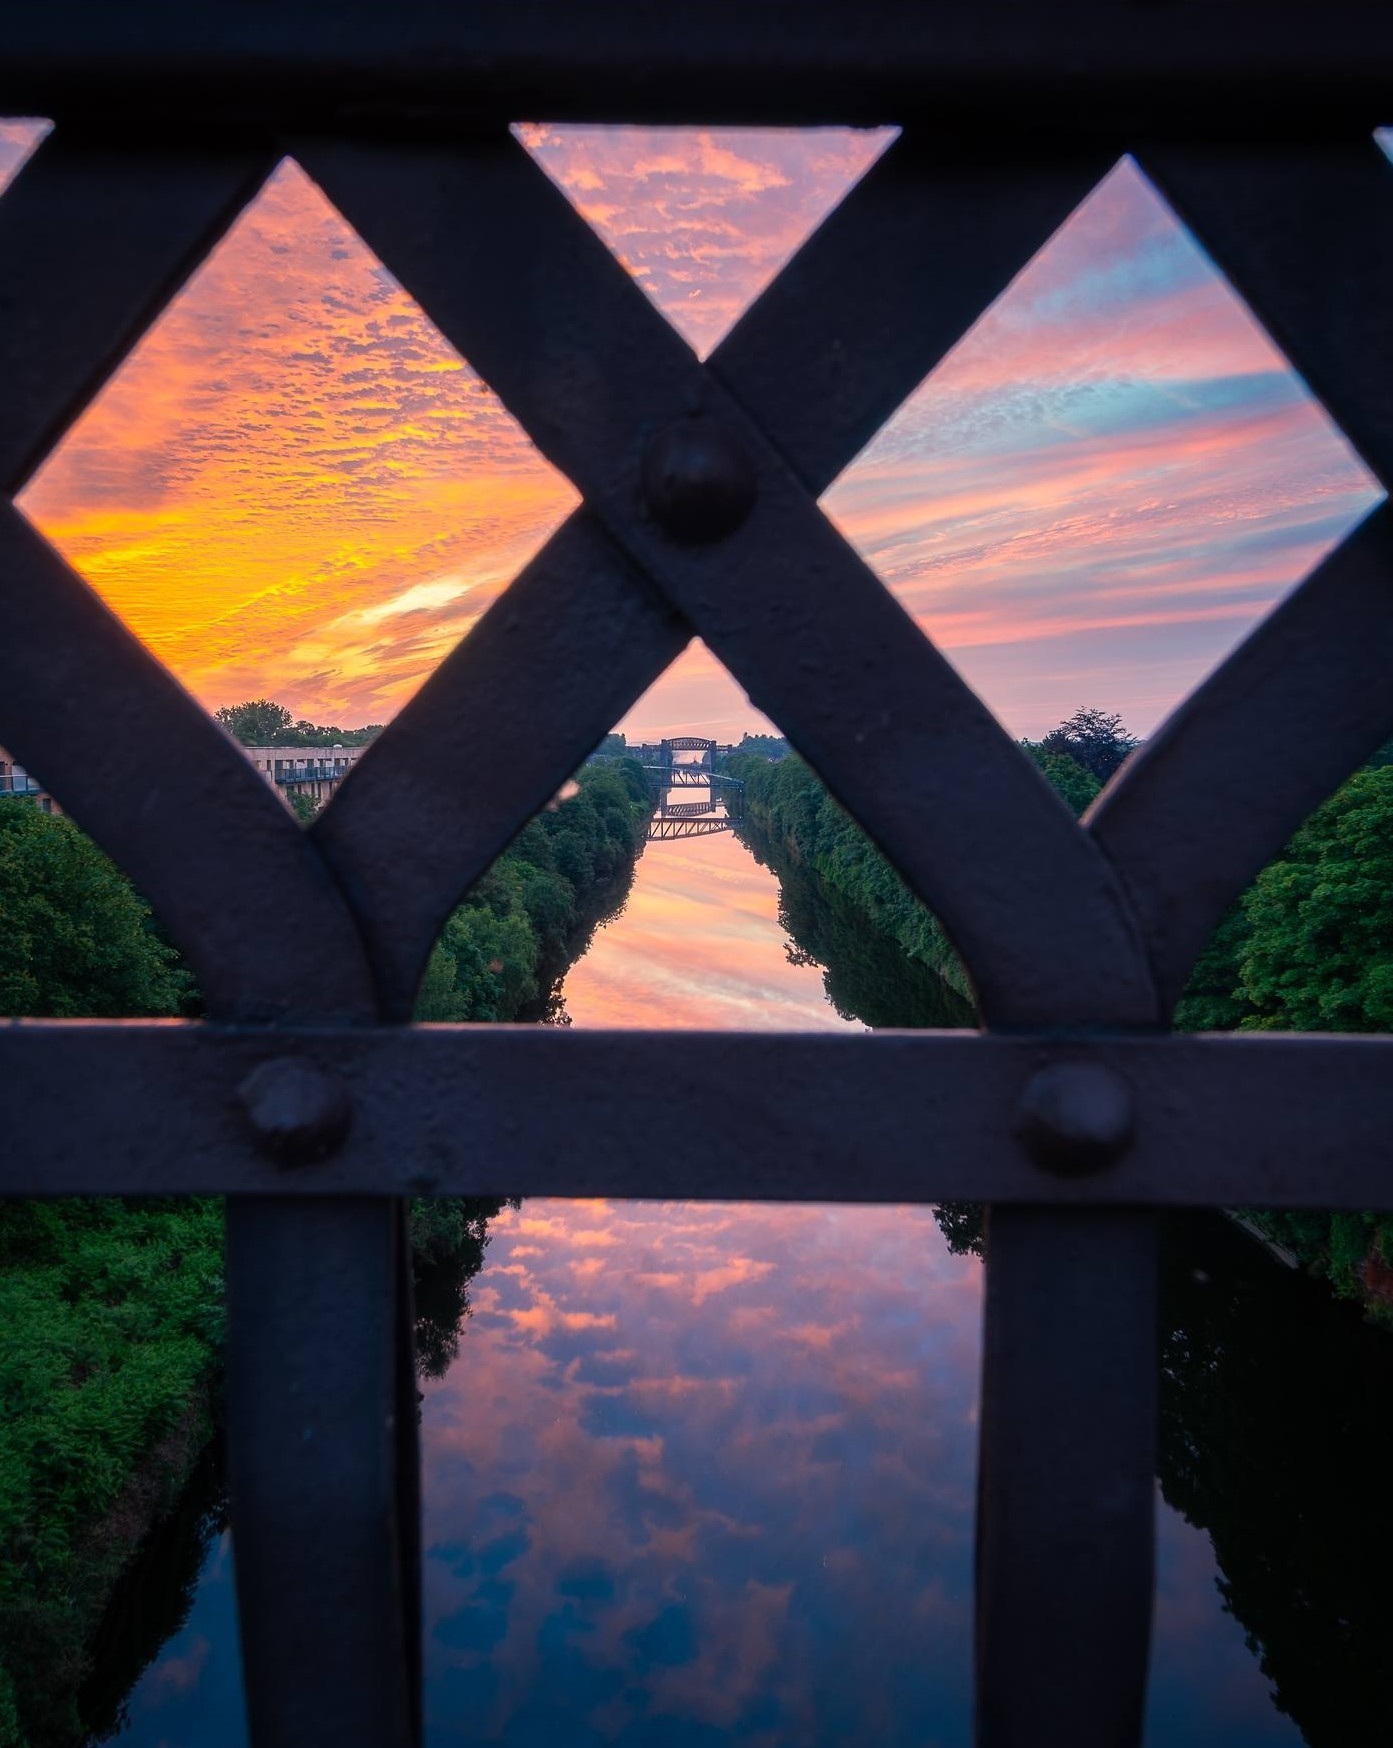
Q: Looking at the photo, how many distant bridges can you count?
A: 2